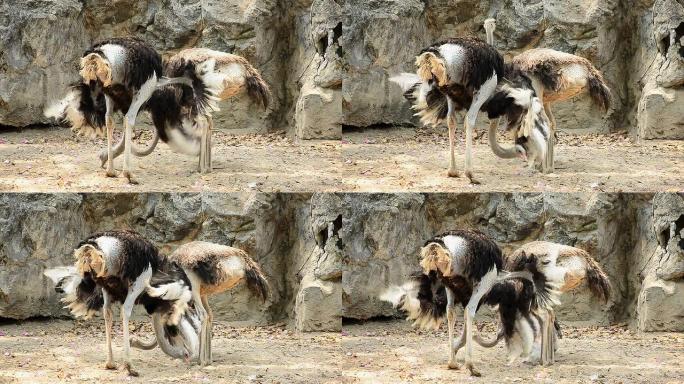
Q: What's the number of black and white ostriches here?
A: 4